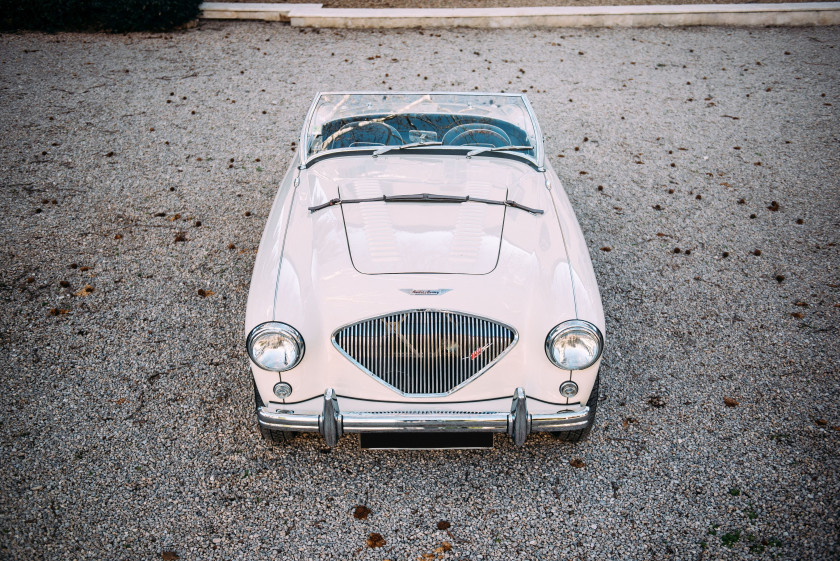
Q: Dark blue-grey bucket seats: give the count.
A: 2